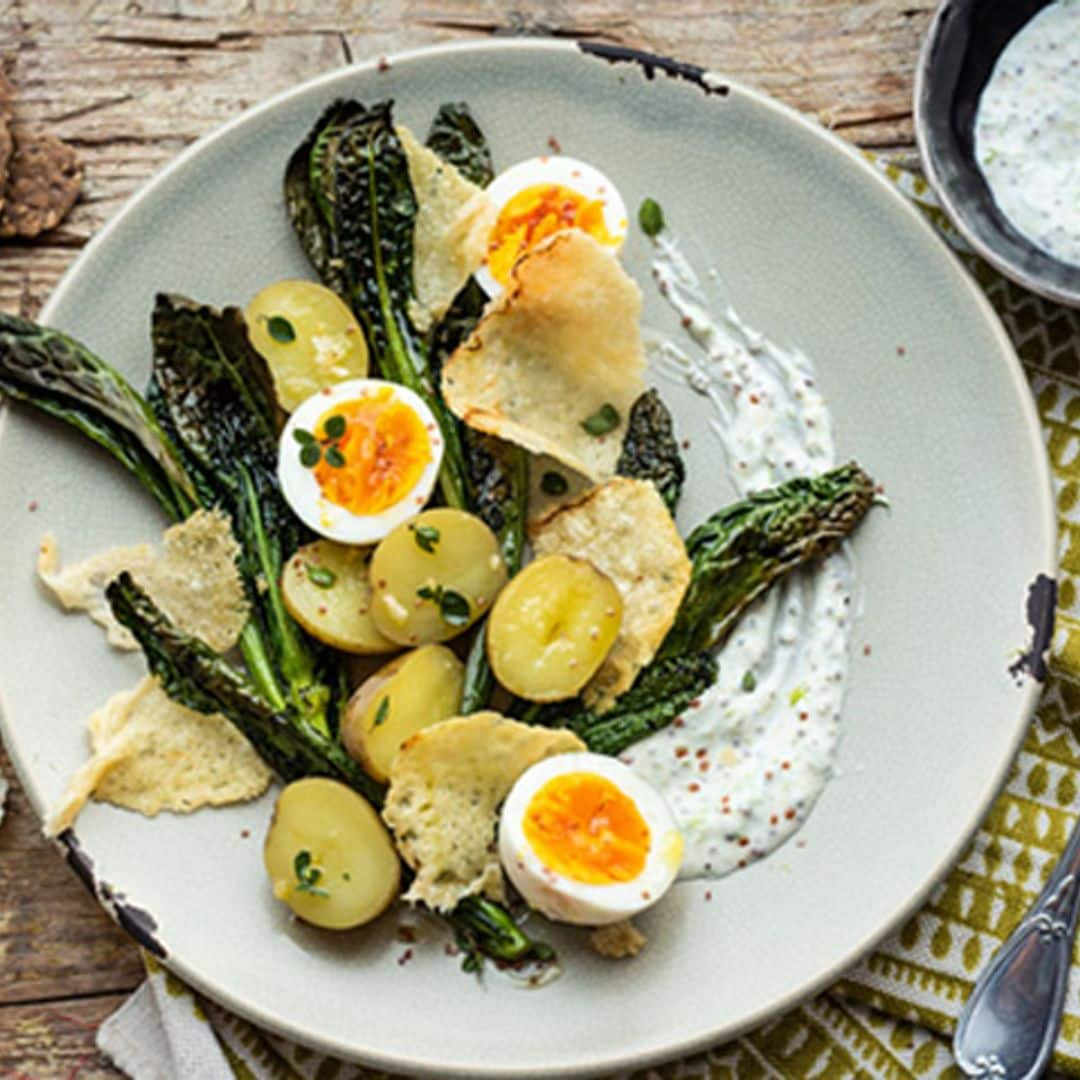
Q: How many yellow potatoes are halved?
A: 6